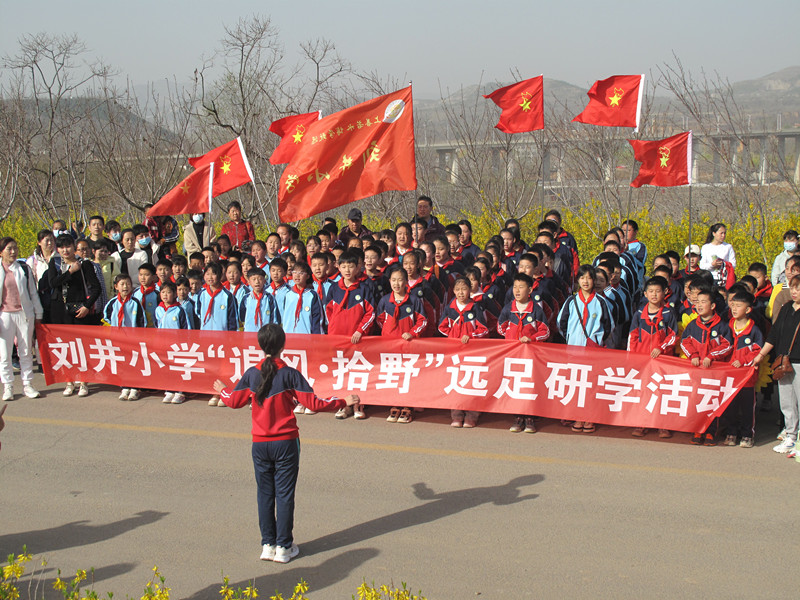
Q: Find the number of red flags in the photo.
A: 7